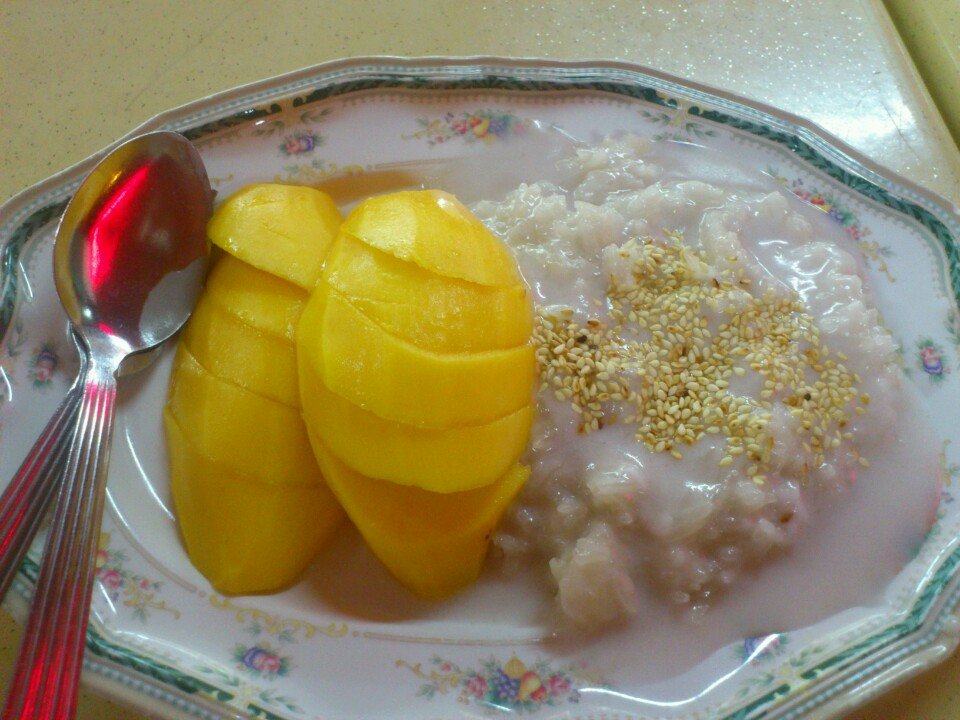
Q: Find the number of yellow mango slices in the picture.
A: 10